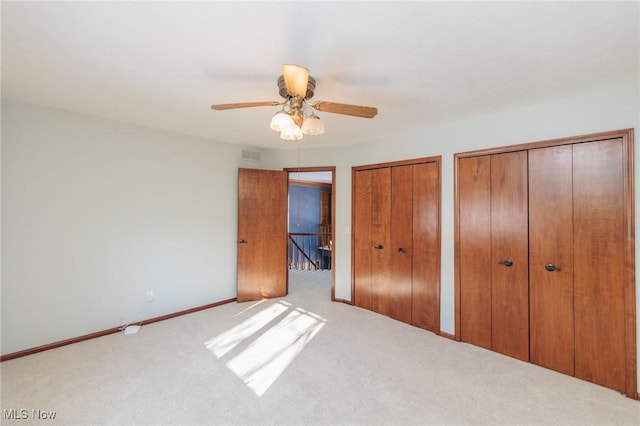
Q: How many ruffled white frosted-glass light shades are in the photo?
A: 3